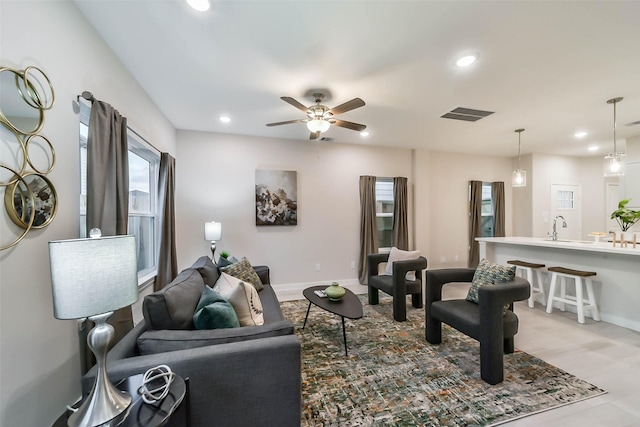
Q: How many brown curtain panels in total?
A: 6